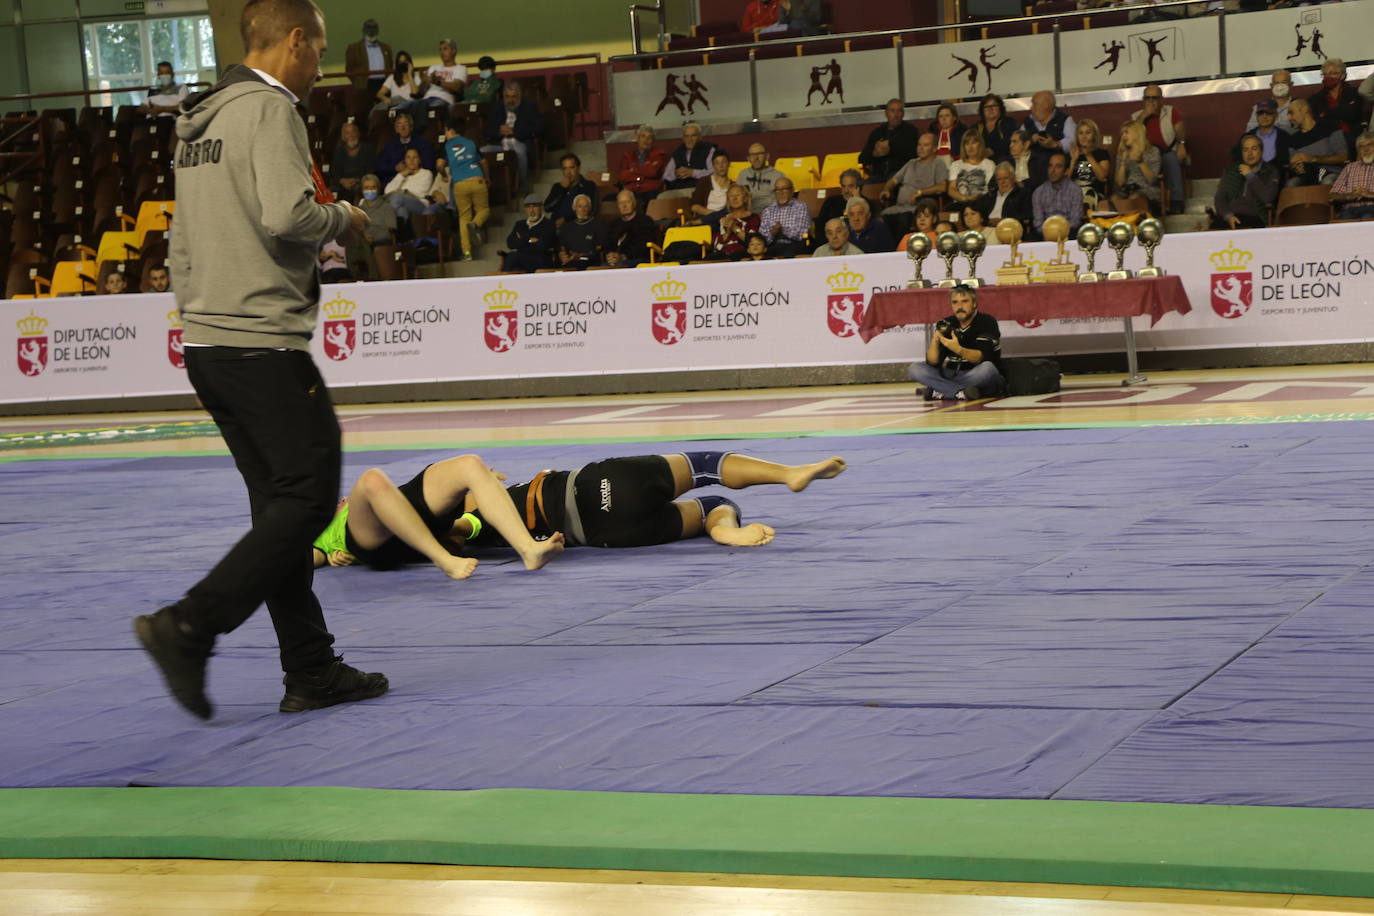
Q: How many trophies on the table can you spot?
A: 8